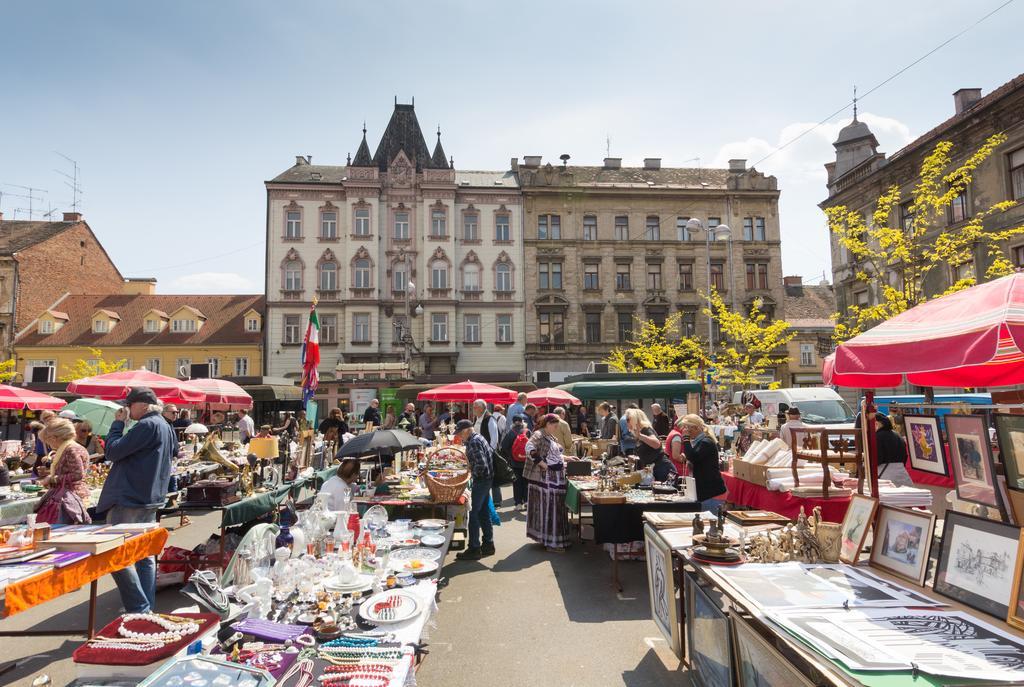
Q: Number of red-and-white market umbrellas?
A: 6